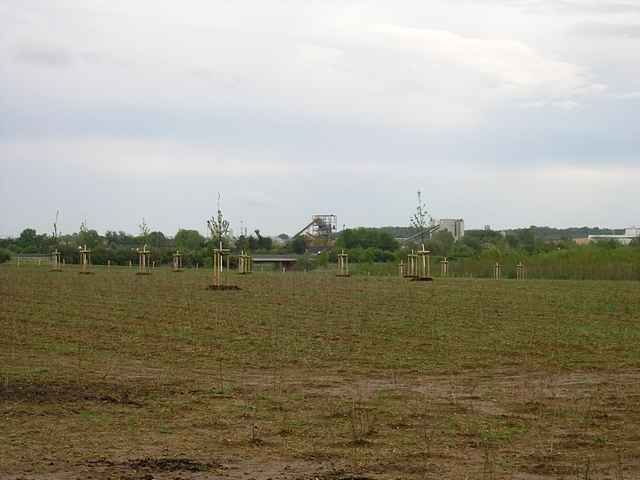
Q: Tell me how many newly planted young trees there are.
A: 13